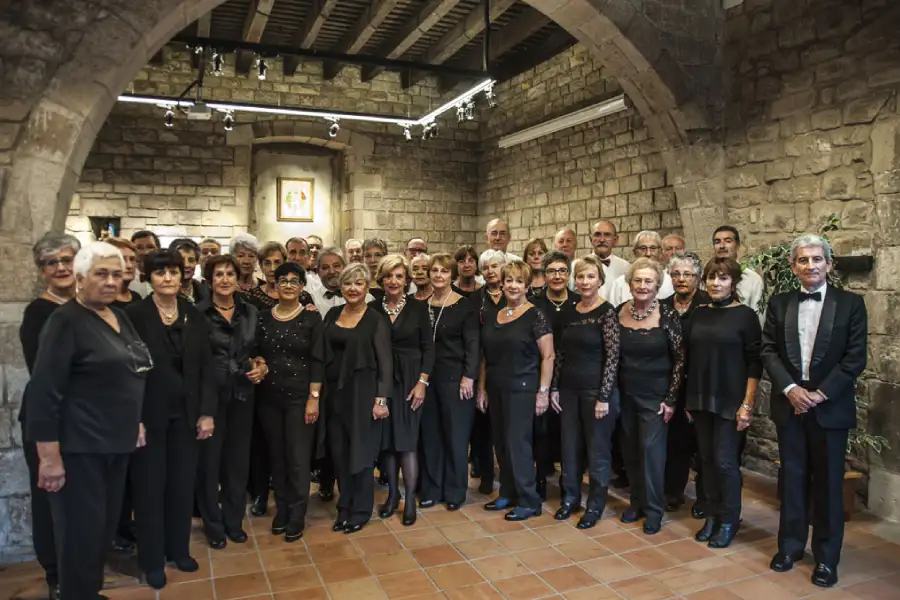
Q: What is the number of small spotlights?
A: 11